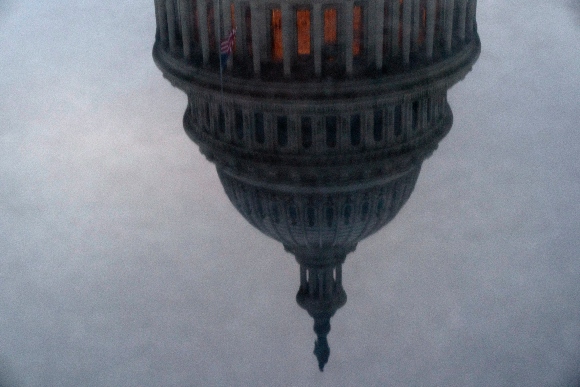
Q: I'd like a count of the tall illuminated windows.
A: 4